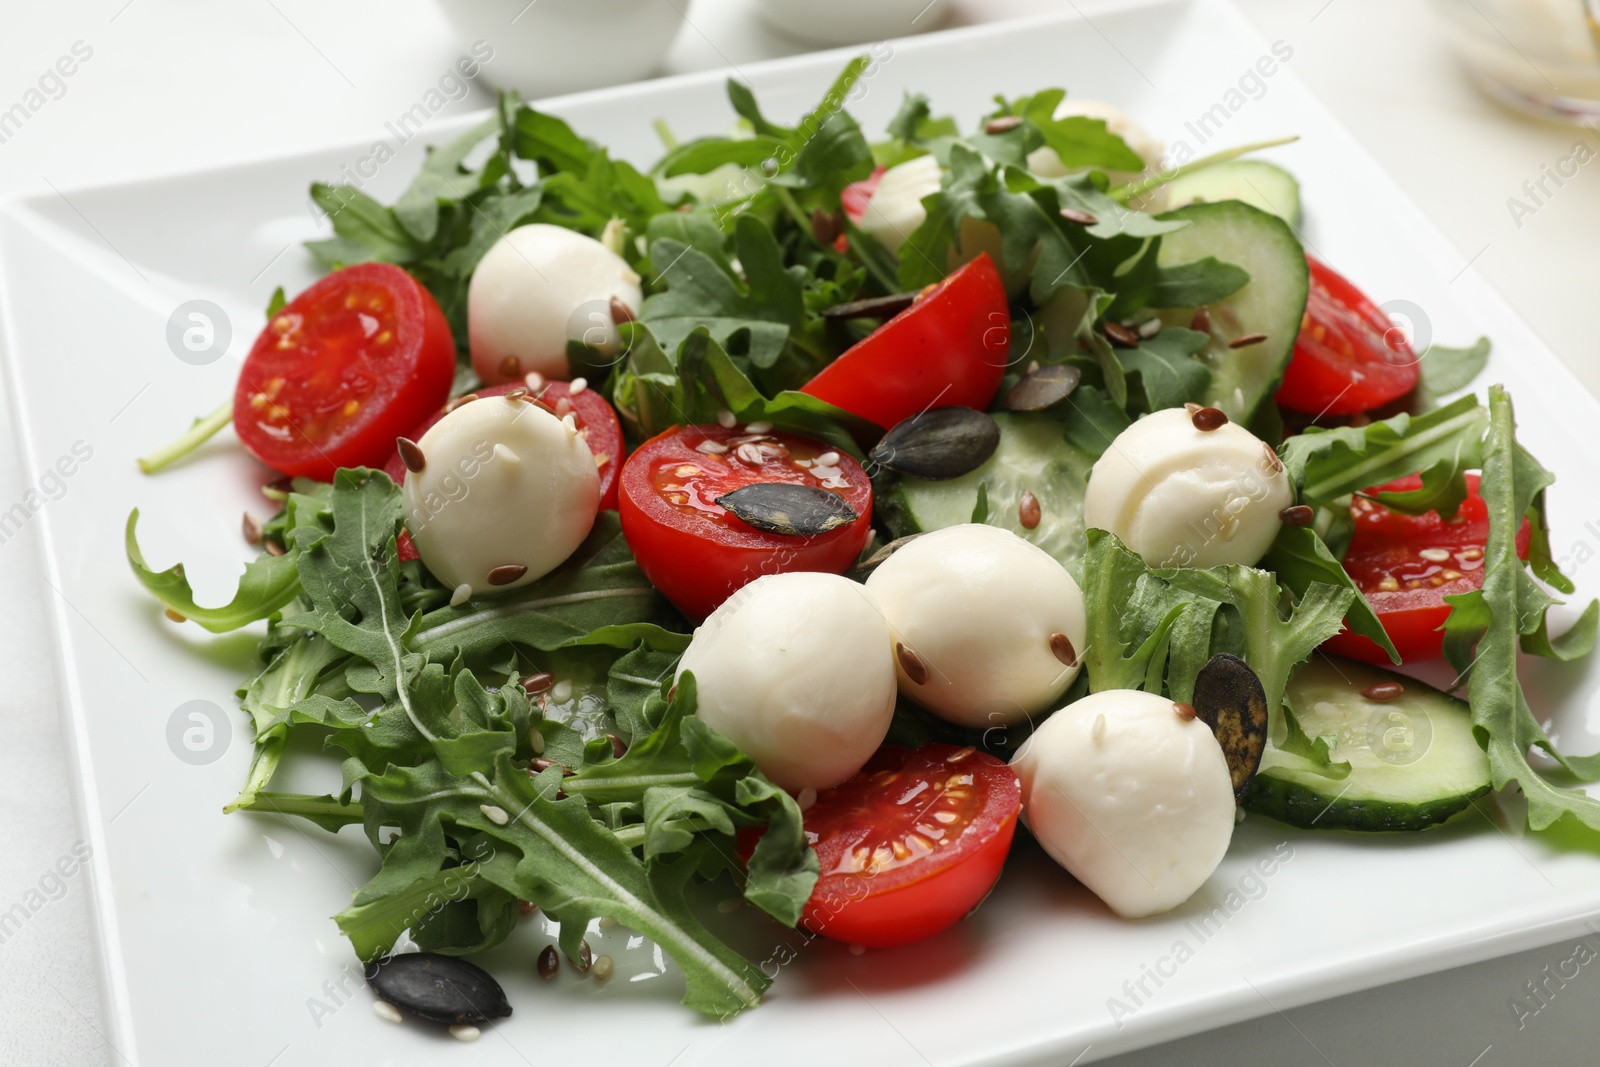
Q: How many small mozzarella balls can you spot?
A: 8